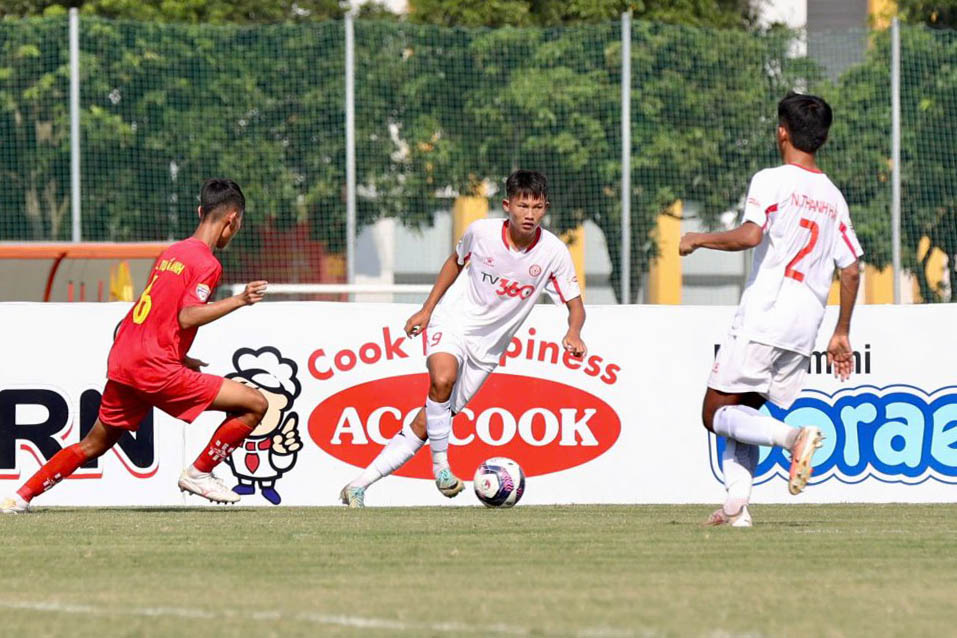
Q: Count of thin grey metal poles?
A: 4